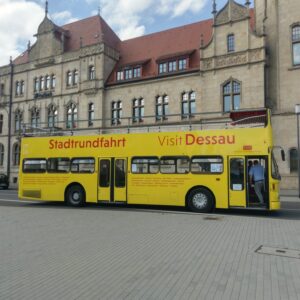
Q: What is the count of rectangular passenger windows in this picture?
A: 6